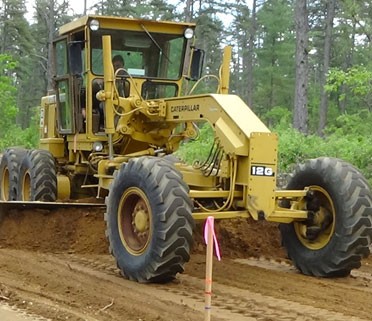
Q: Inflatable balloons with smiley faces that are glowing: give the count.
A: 0